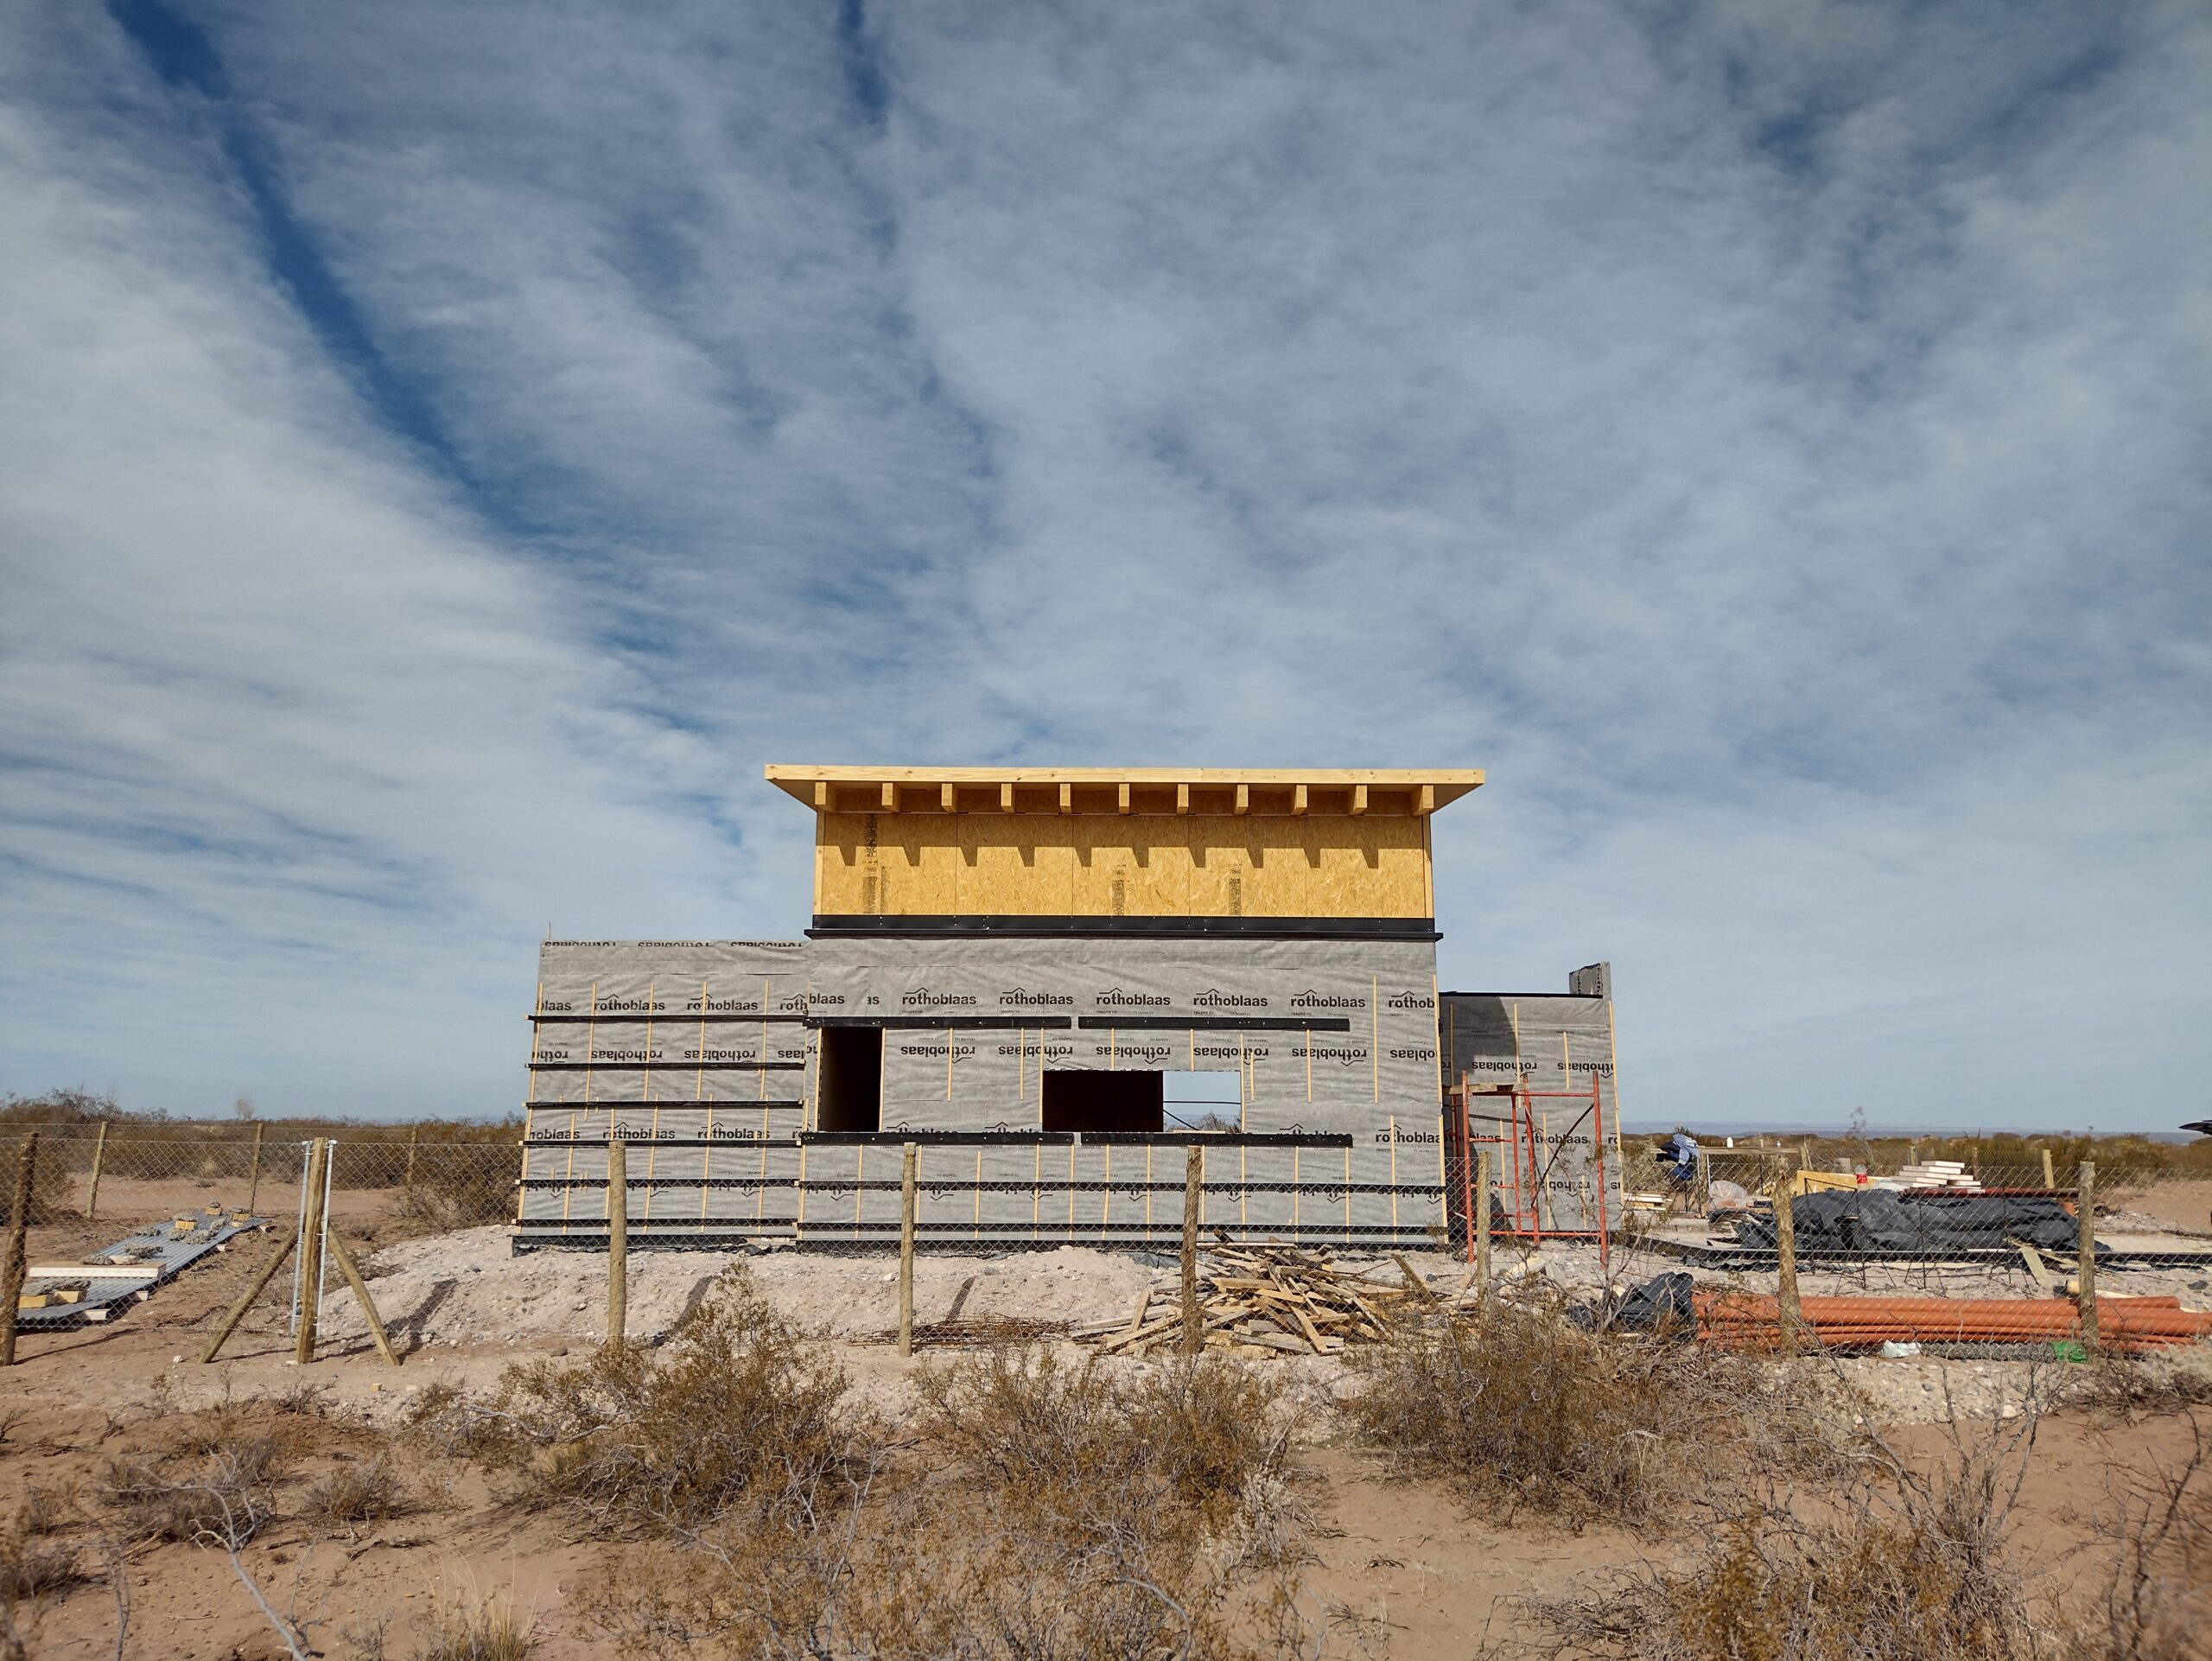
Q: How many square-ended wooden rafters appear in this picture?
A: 11